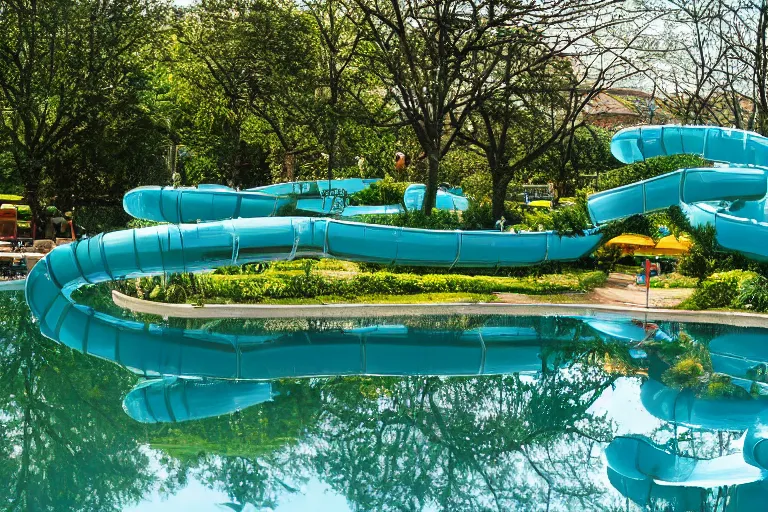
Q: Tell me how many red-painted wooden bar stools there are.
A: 0